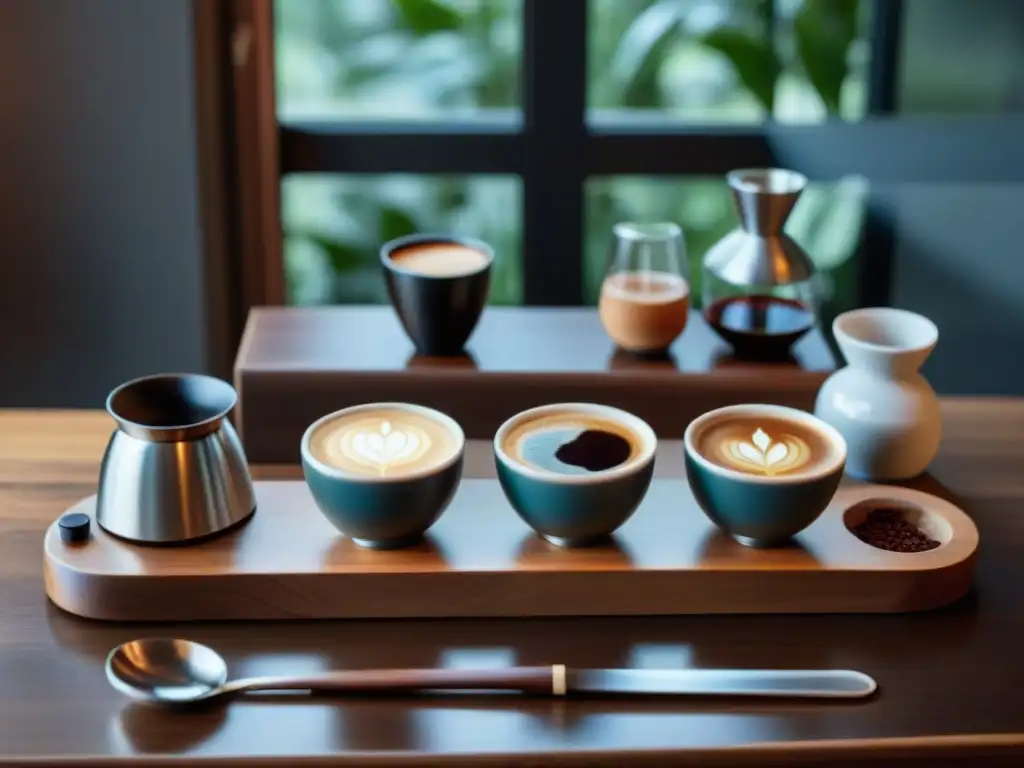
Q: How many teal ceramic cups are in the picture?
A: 3